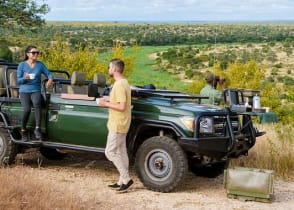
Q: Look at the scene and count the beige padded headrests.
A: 2